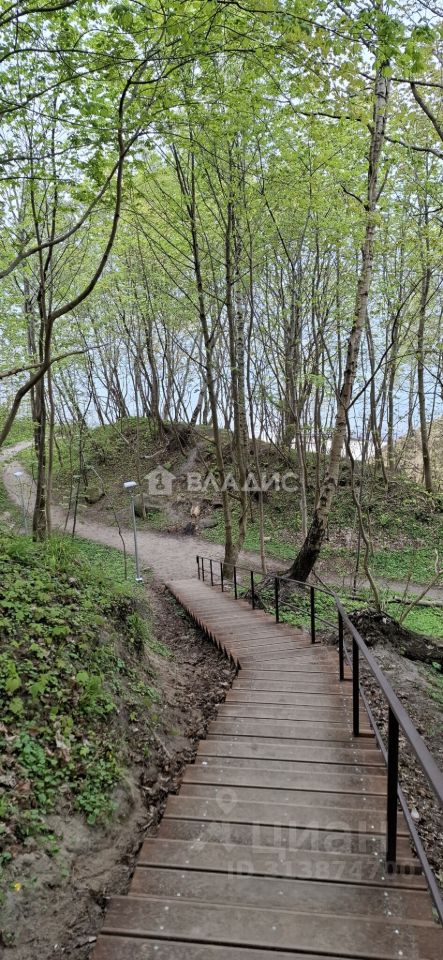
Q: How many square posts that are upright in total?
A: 11